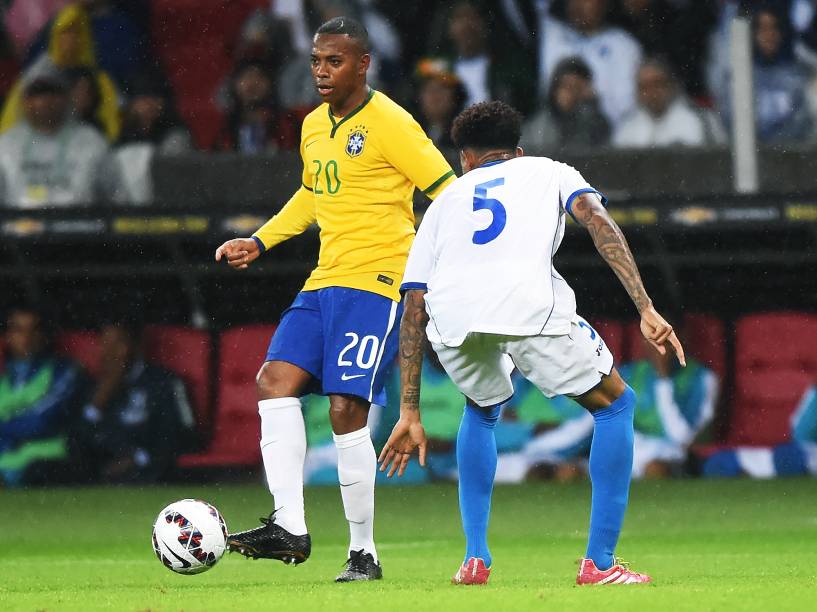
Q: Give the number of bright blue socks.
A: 2